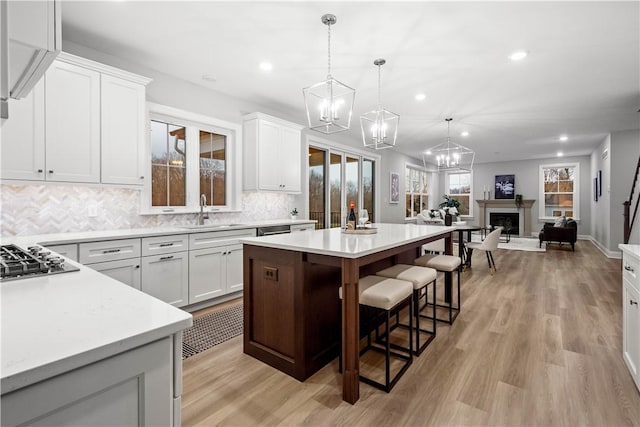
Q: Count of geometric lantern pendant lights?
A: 3